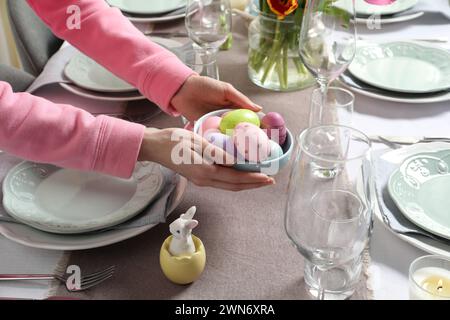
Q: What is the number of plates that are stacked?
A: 12